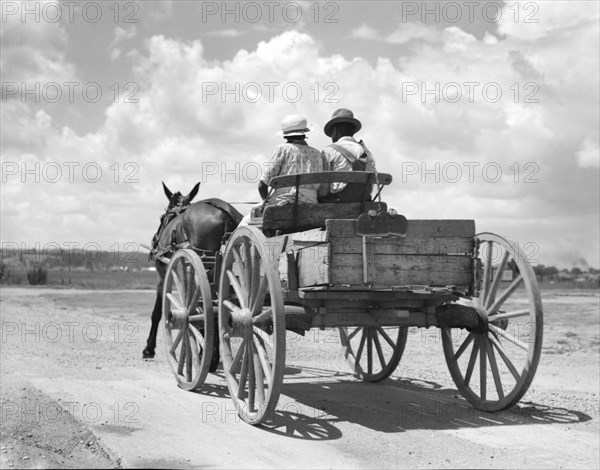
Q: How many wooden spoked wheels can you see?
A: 4